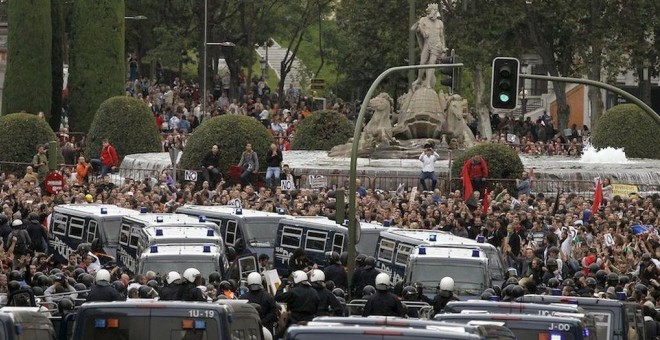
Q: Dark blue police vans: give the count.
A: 15